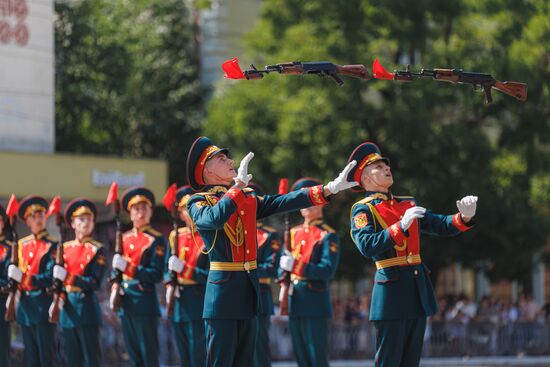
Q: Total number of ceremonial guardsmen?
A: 9